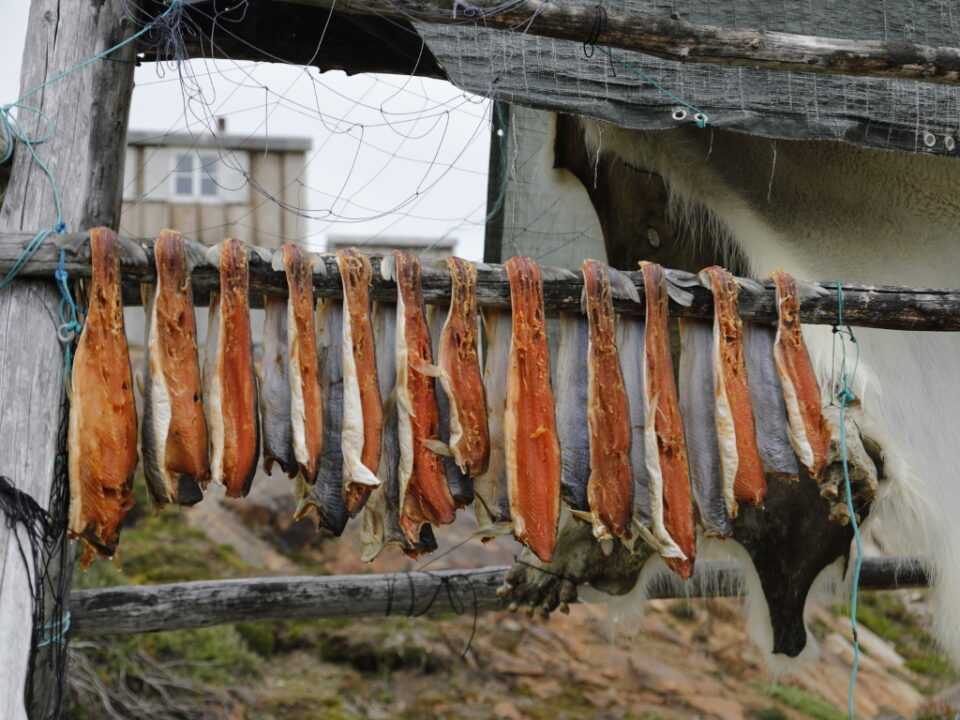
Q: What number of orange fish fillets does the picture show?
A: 12